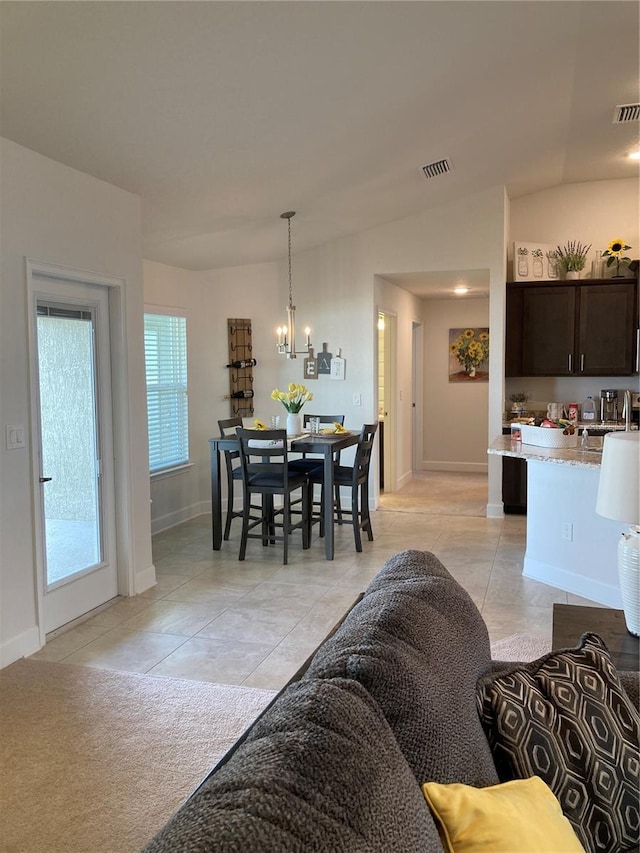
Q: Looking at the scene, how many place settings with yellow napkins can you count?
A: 2